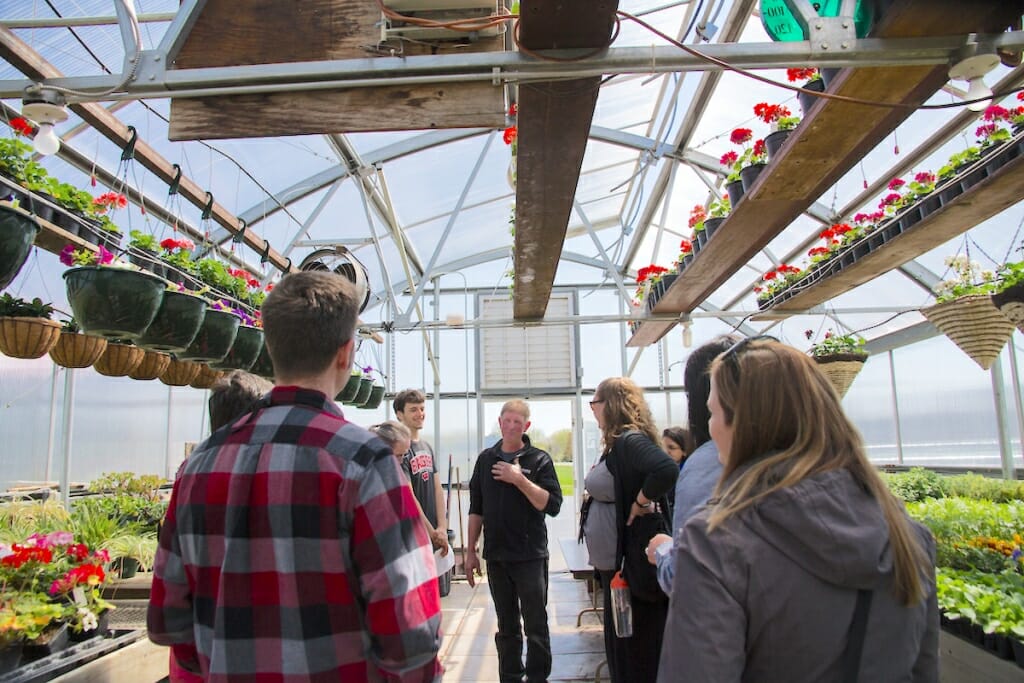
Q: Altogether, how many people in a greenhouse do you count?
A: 9